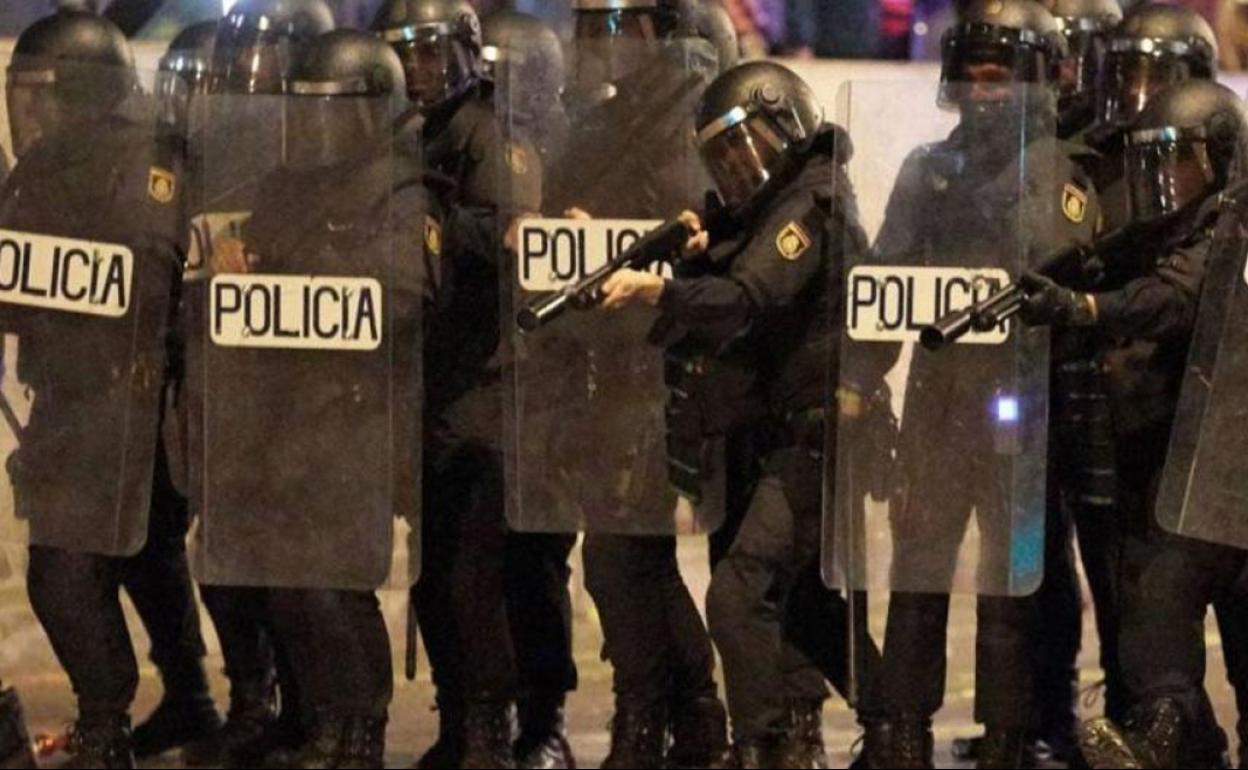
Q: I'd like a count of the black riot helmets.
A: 13